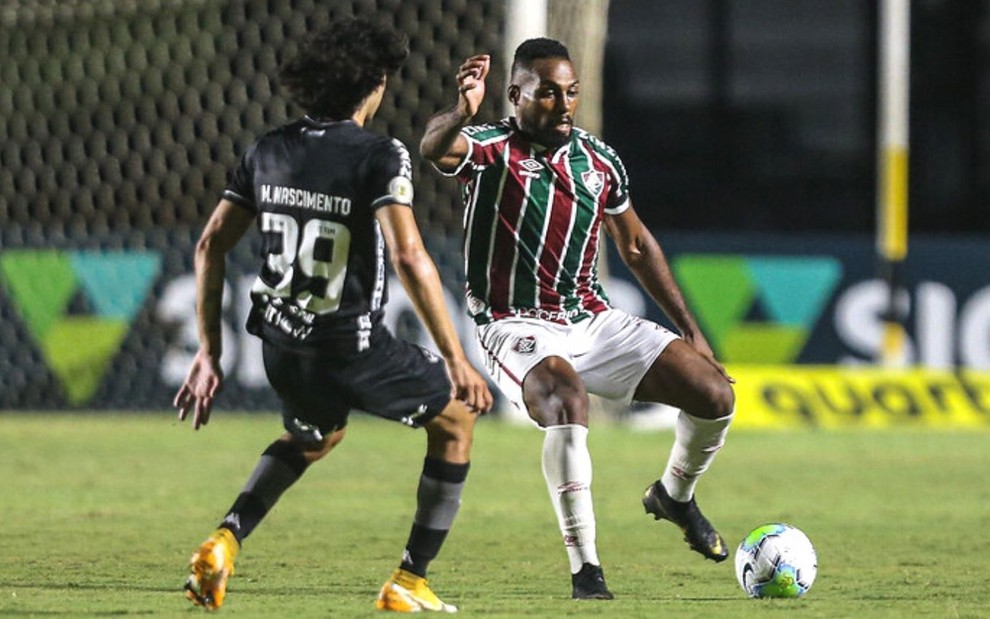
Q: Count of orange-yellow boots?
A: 2